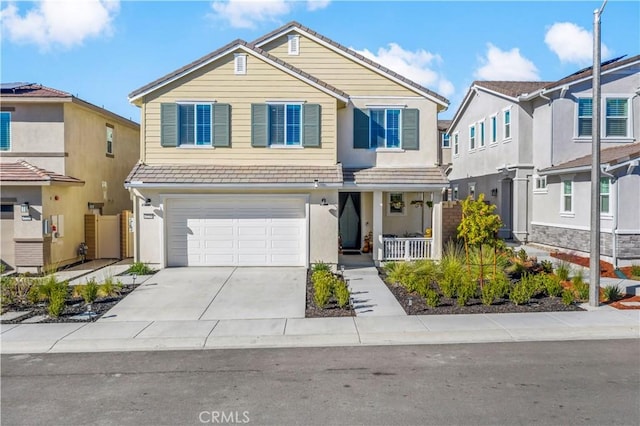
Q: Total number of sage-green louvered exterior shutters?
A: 6